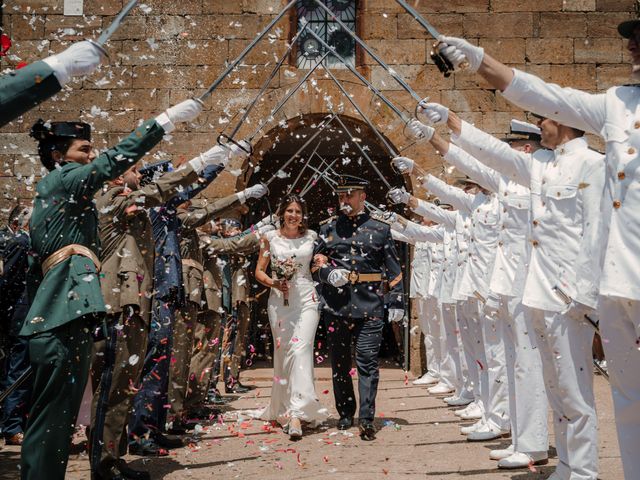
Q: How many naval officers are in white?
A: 8